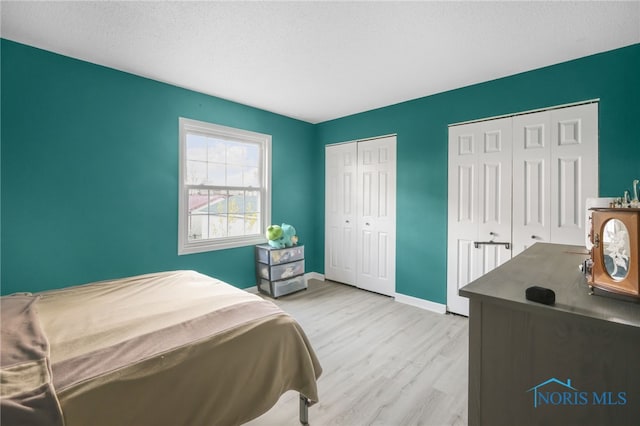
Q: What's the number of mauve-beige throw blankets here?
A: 1